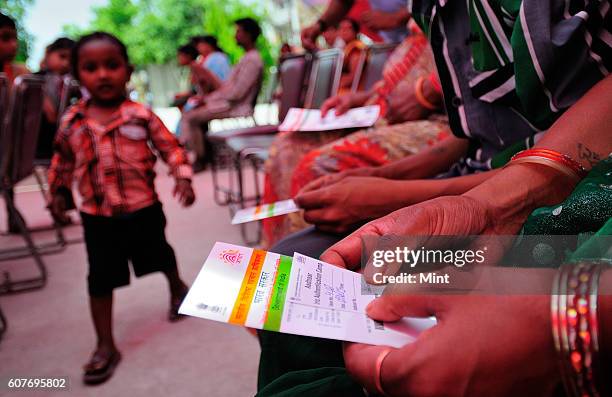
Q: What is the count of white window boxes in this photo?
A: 0